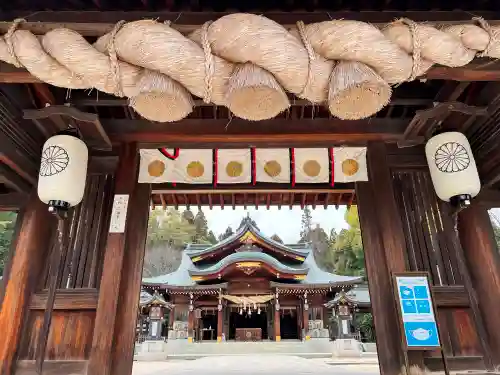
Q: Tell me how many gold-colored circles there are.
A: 6